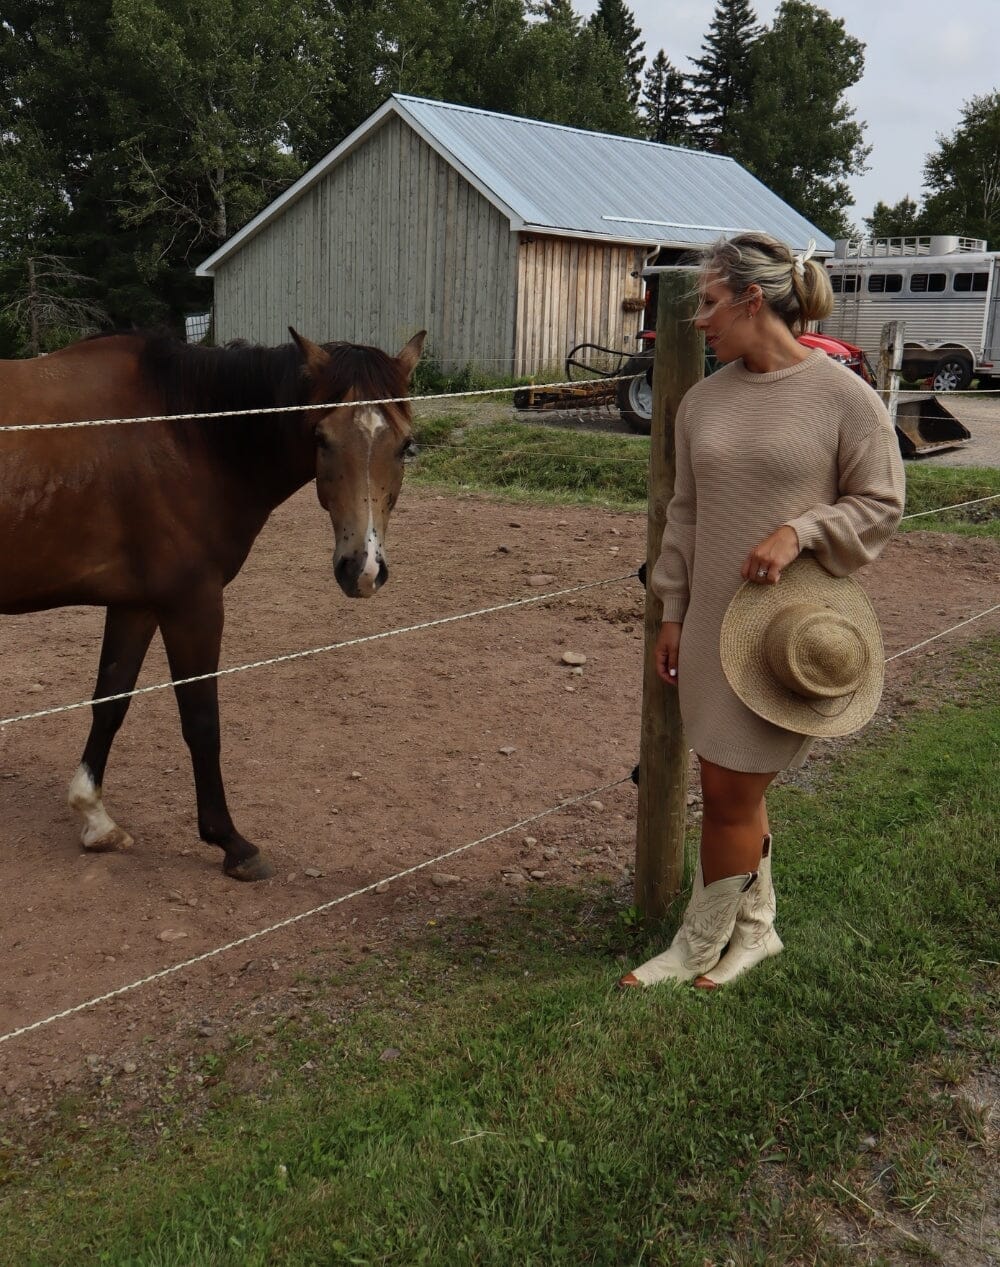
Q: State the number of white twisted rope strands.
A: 3